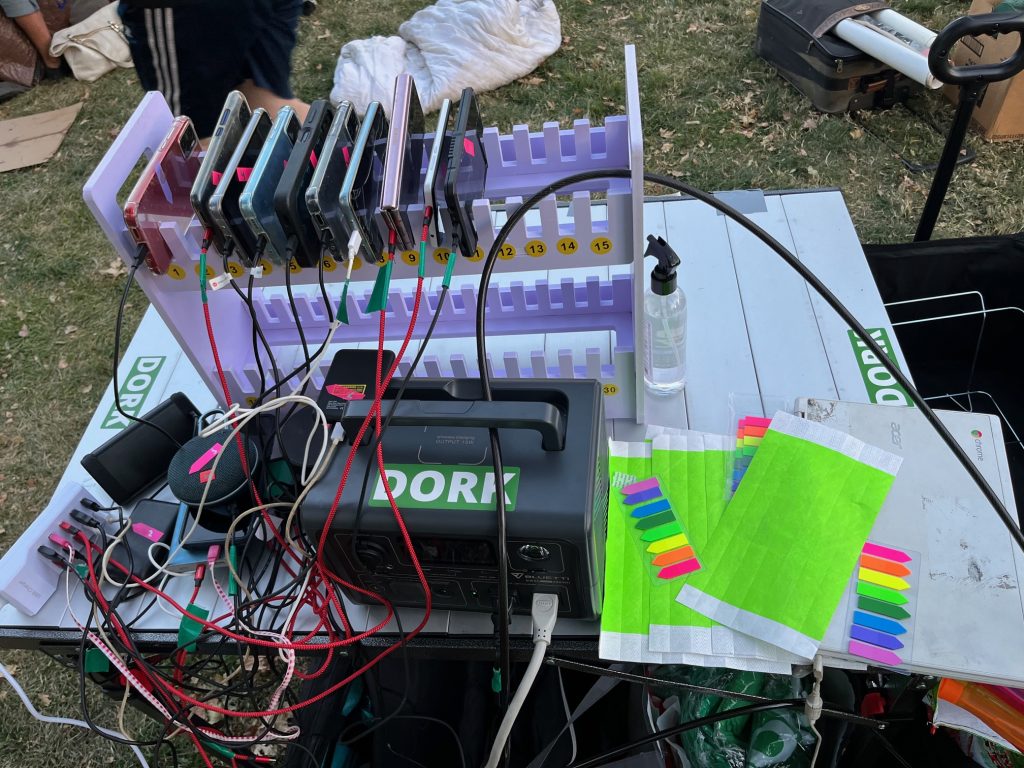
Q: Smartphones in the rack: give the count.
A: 10